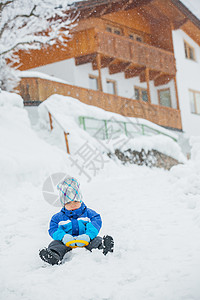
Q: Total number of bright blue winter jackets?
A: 1